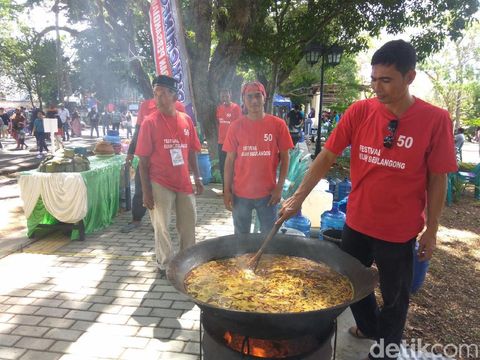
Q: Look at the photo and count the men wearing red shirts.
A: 5